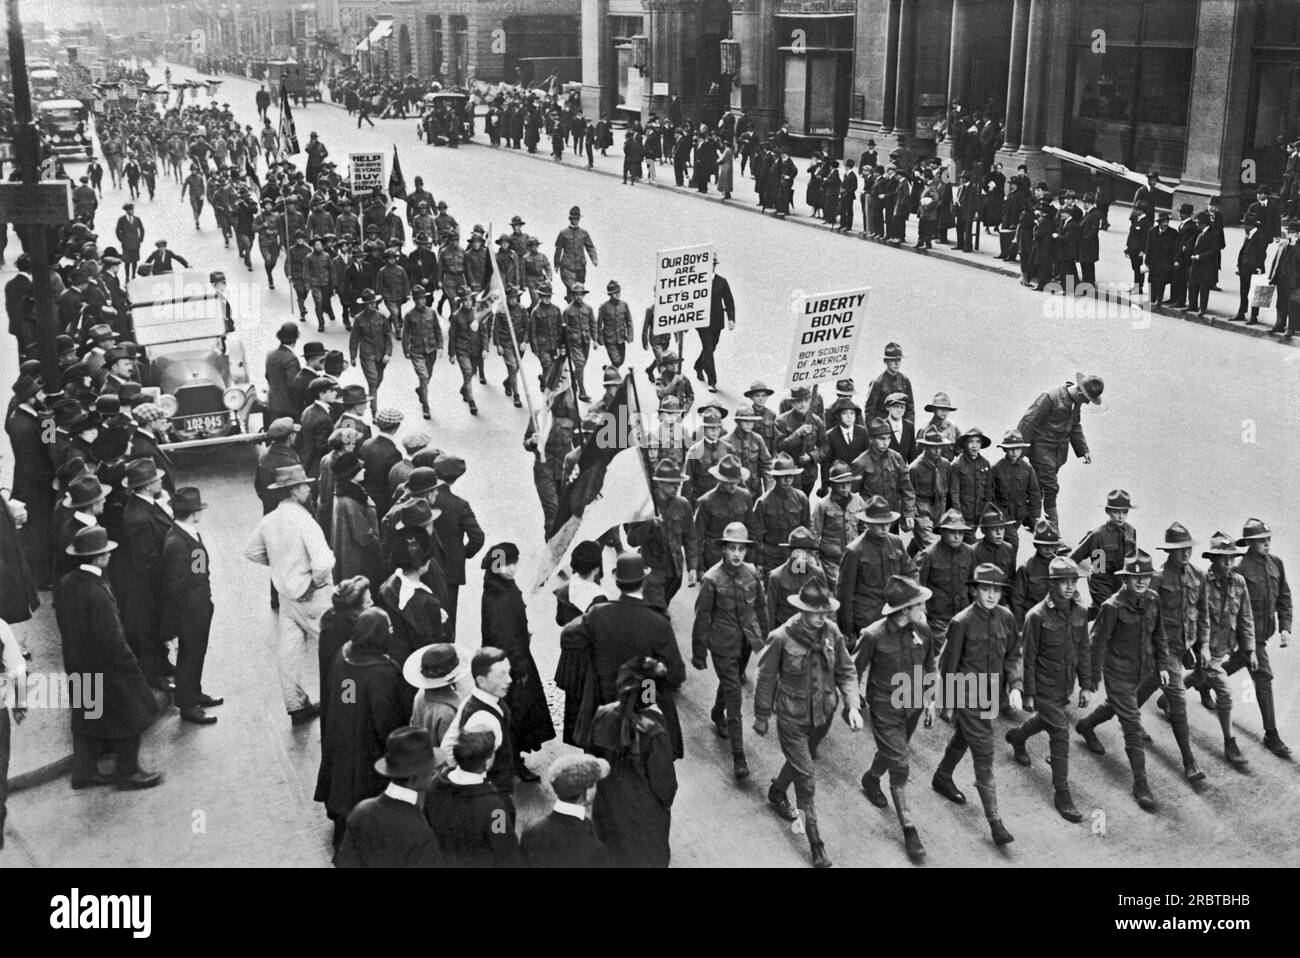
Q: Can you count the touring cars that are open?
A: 1